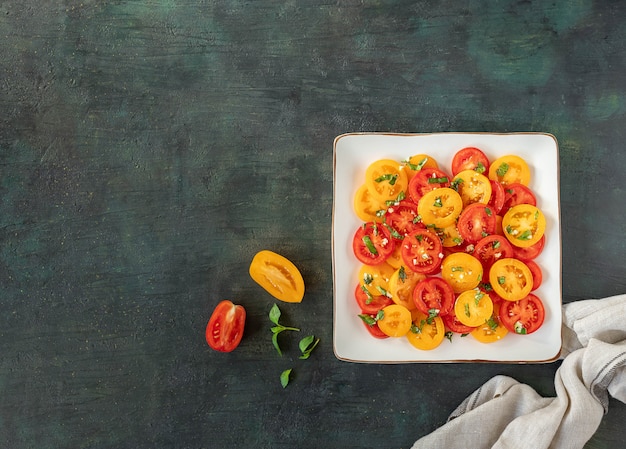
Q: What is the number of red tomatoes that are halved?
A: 1